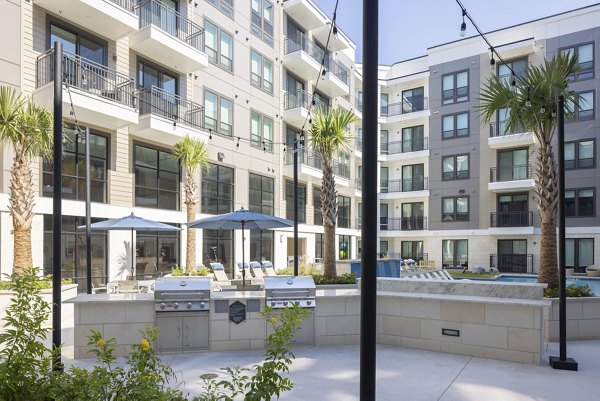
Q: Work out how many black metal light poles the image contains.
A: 5